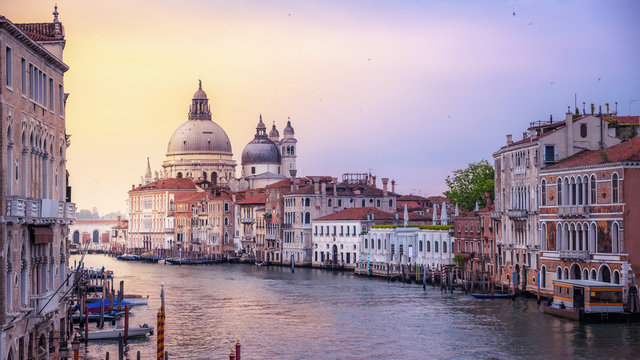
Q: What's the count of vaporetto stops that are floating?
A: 1